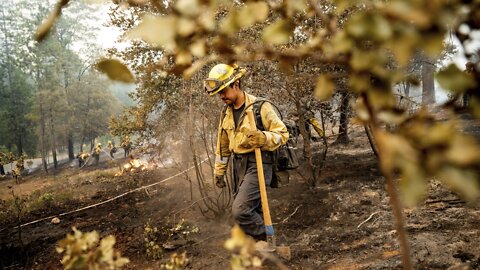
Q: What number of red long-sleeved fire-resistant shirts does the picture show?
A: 0